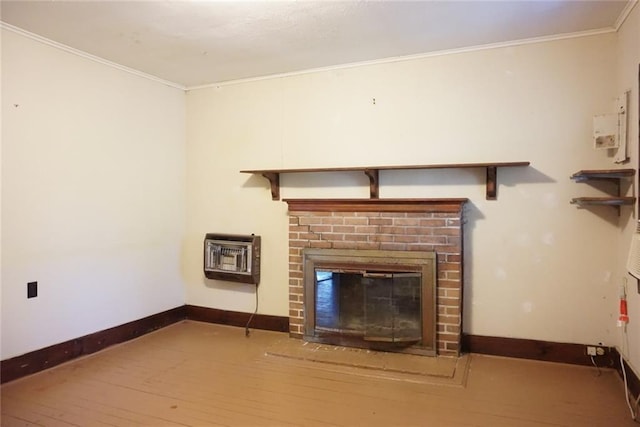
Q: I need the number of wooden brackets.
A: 3